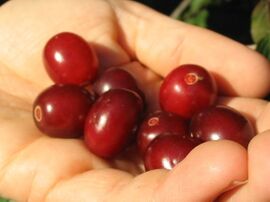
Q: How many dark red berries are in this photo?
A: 8